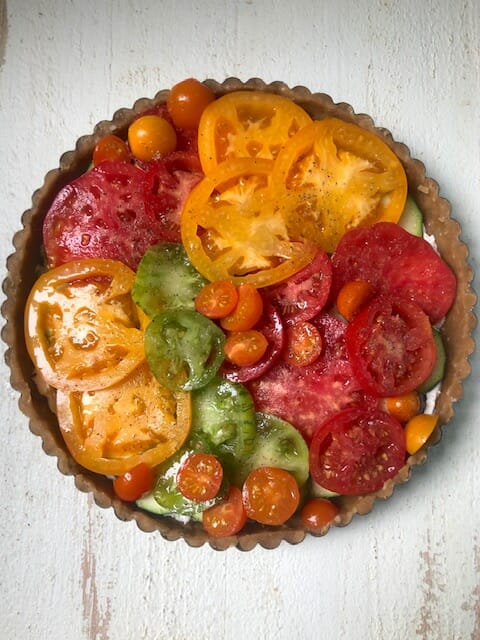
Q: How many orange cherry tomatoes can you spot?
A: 15